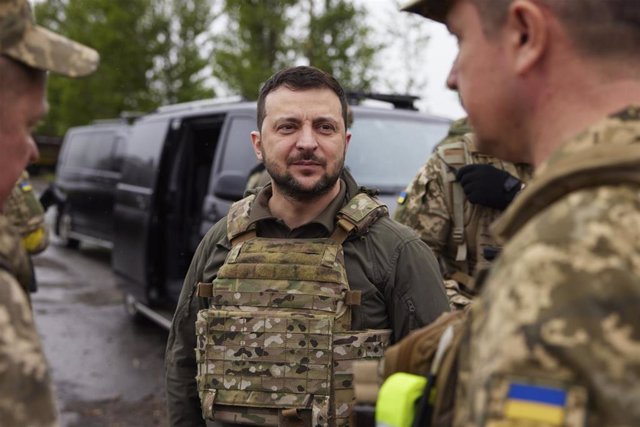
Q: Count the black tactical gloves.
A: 1